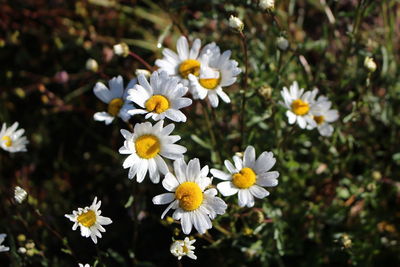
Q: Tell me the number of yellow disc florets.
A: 12